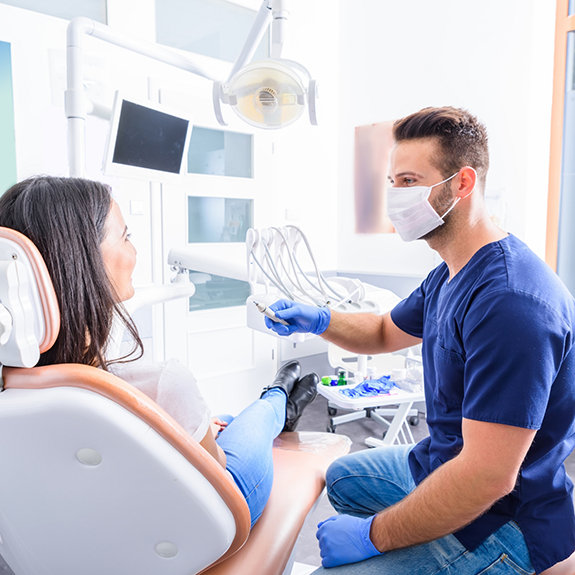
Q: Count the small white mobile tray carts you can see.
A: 1